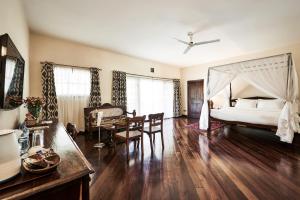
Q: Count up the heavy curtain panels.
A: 4